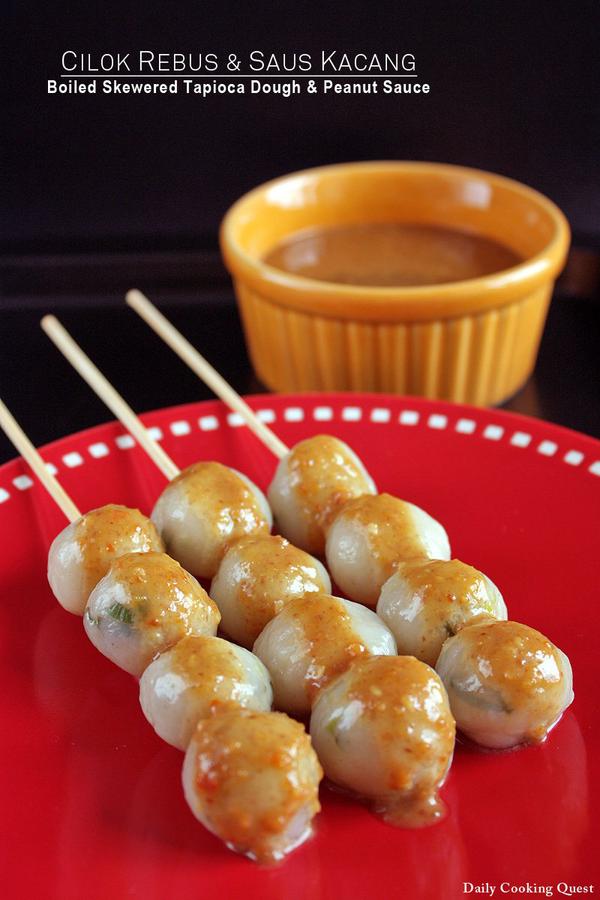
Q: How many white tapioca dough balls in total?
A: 12